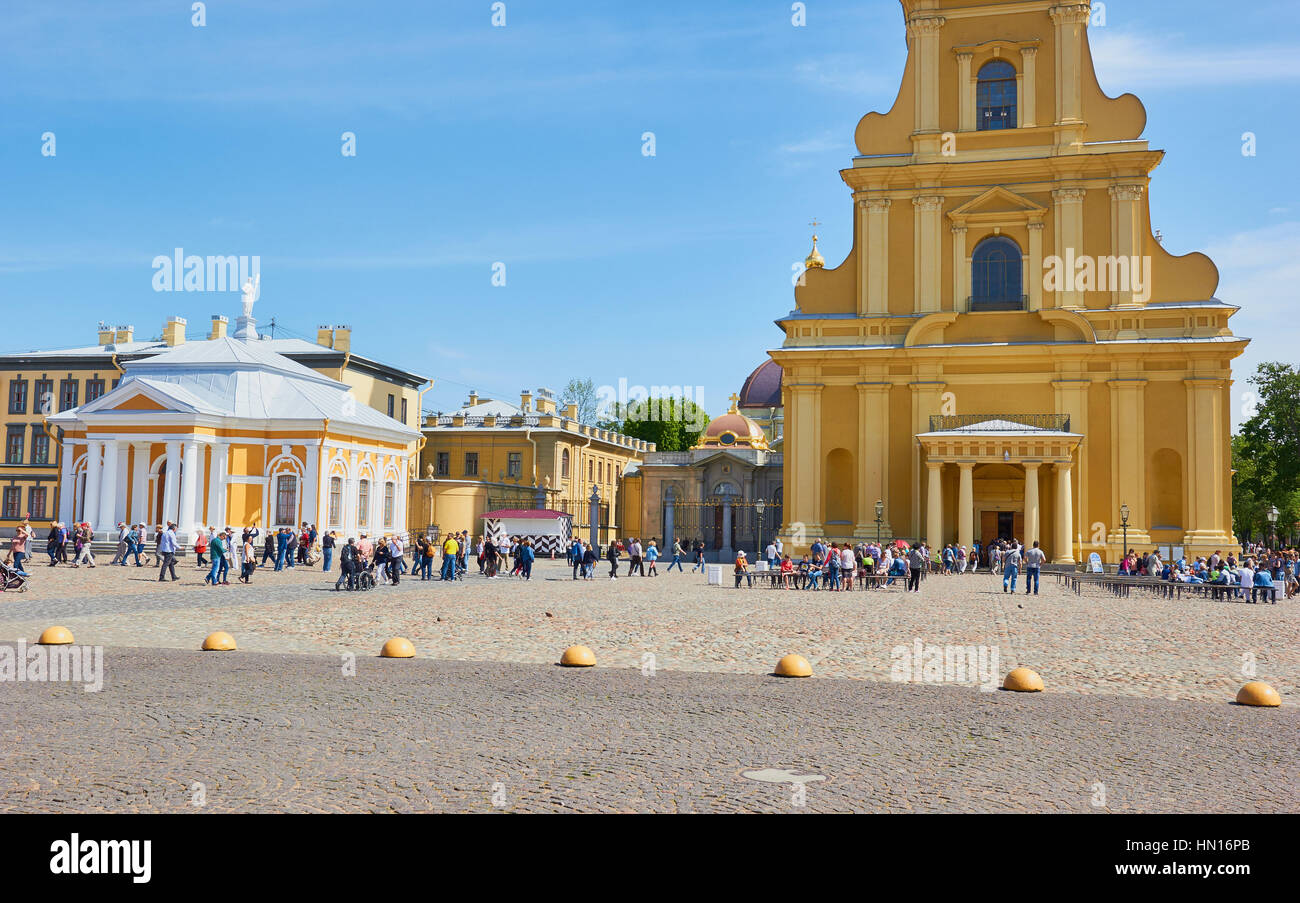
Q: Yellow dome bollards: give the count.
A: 7